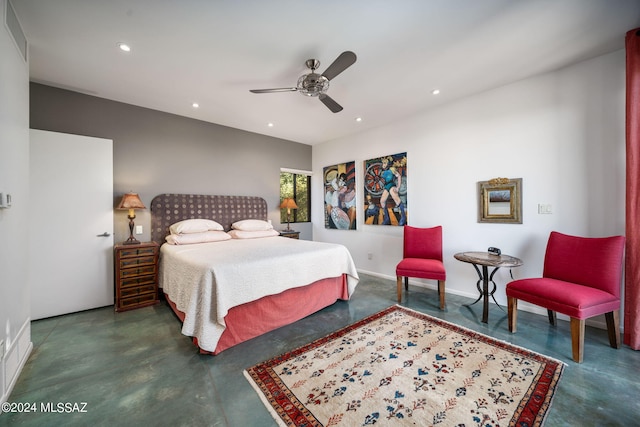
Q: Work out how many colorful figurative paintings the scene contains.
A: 2